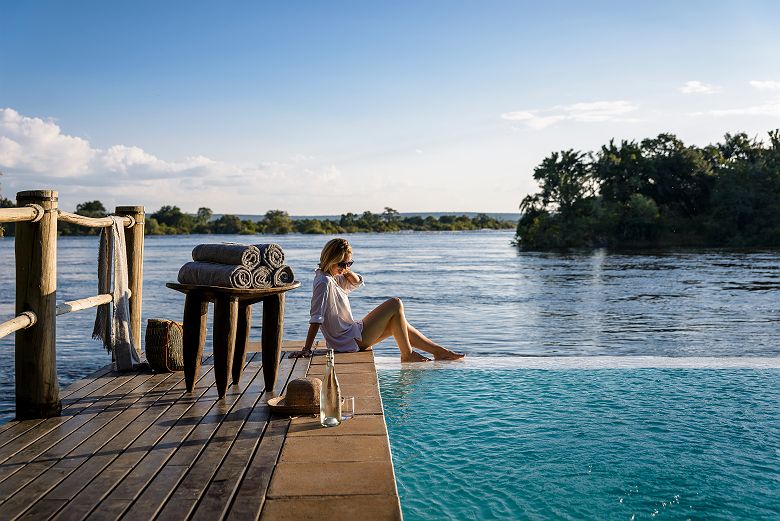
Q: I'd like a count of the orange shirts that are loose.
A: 0